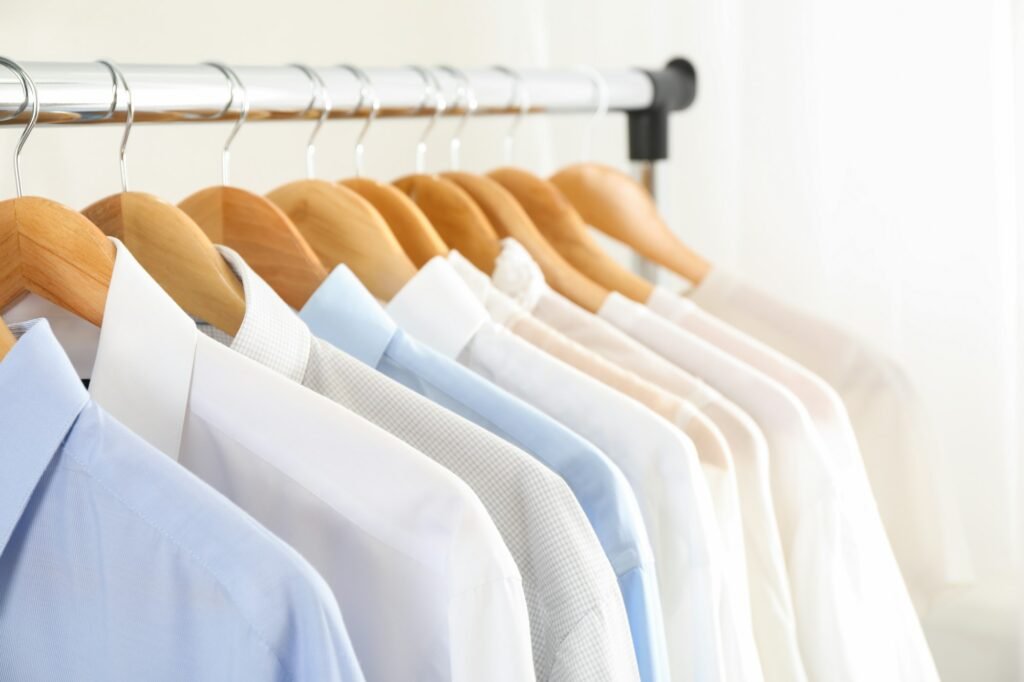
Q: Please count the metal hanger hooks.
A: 9